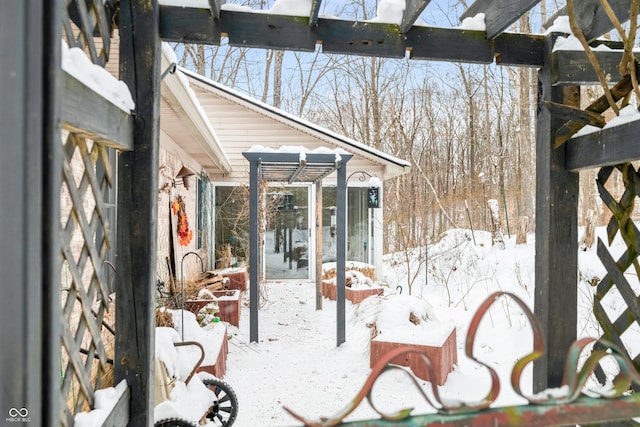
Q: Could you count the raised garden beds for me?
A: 5